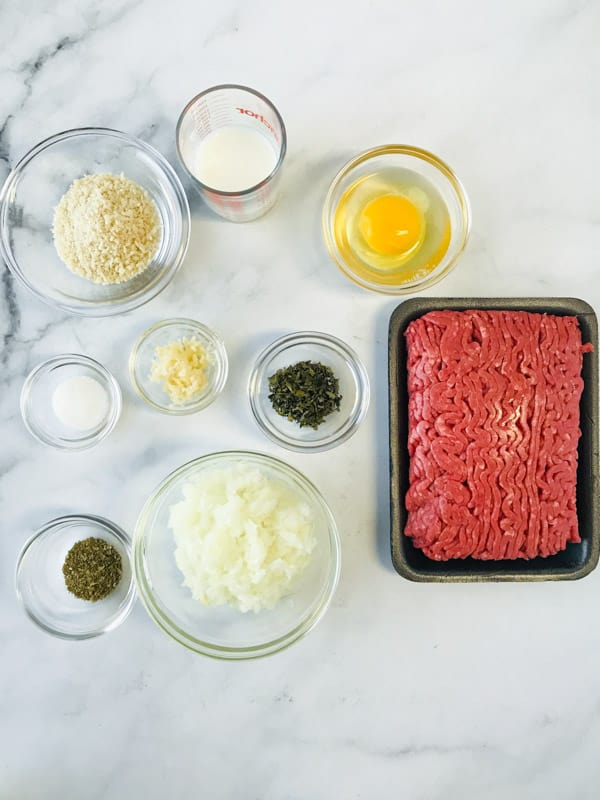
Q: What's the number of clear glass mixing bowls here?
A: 7